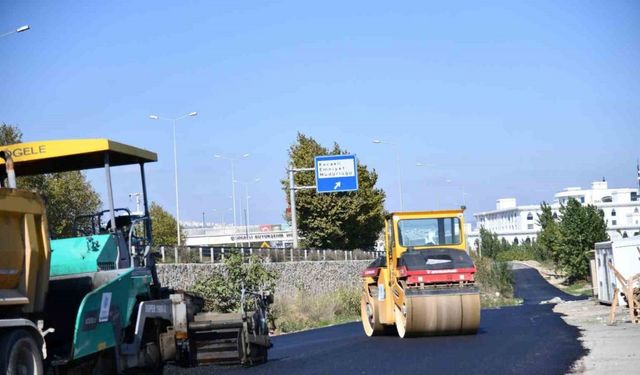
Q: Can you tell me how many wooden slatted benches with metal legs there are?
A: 0